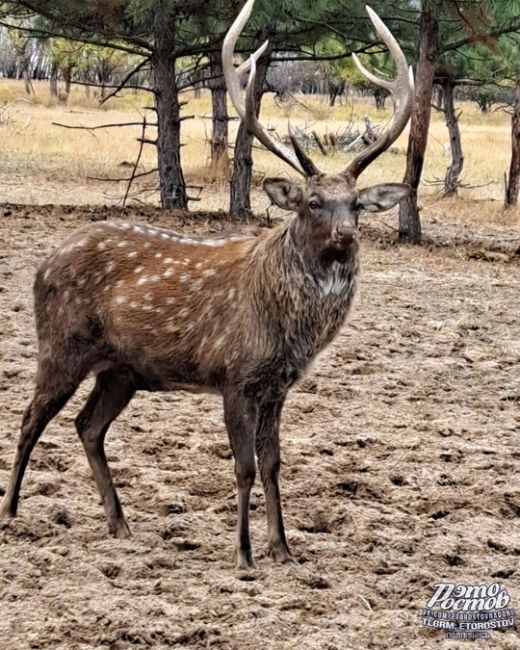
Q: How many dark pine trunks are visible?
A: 6